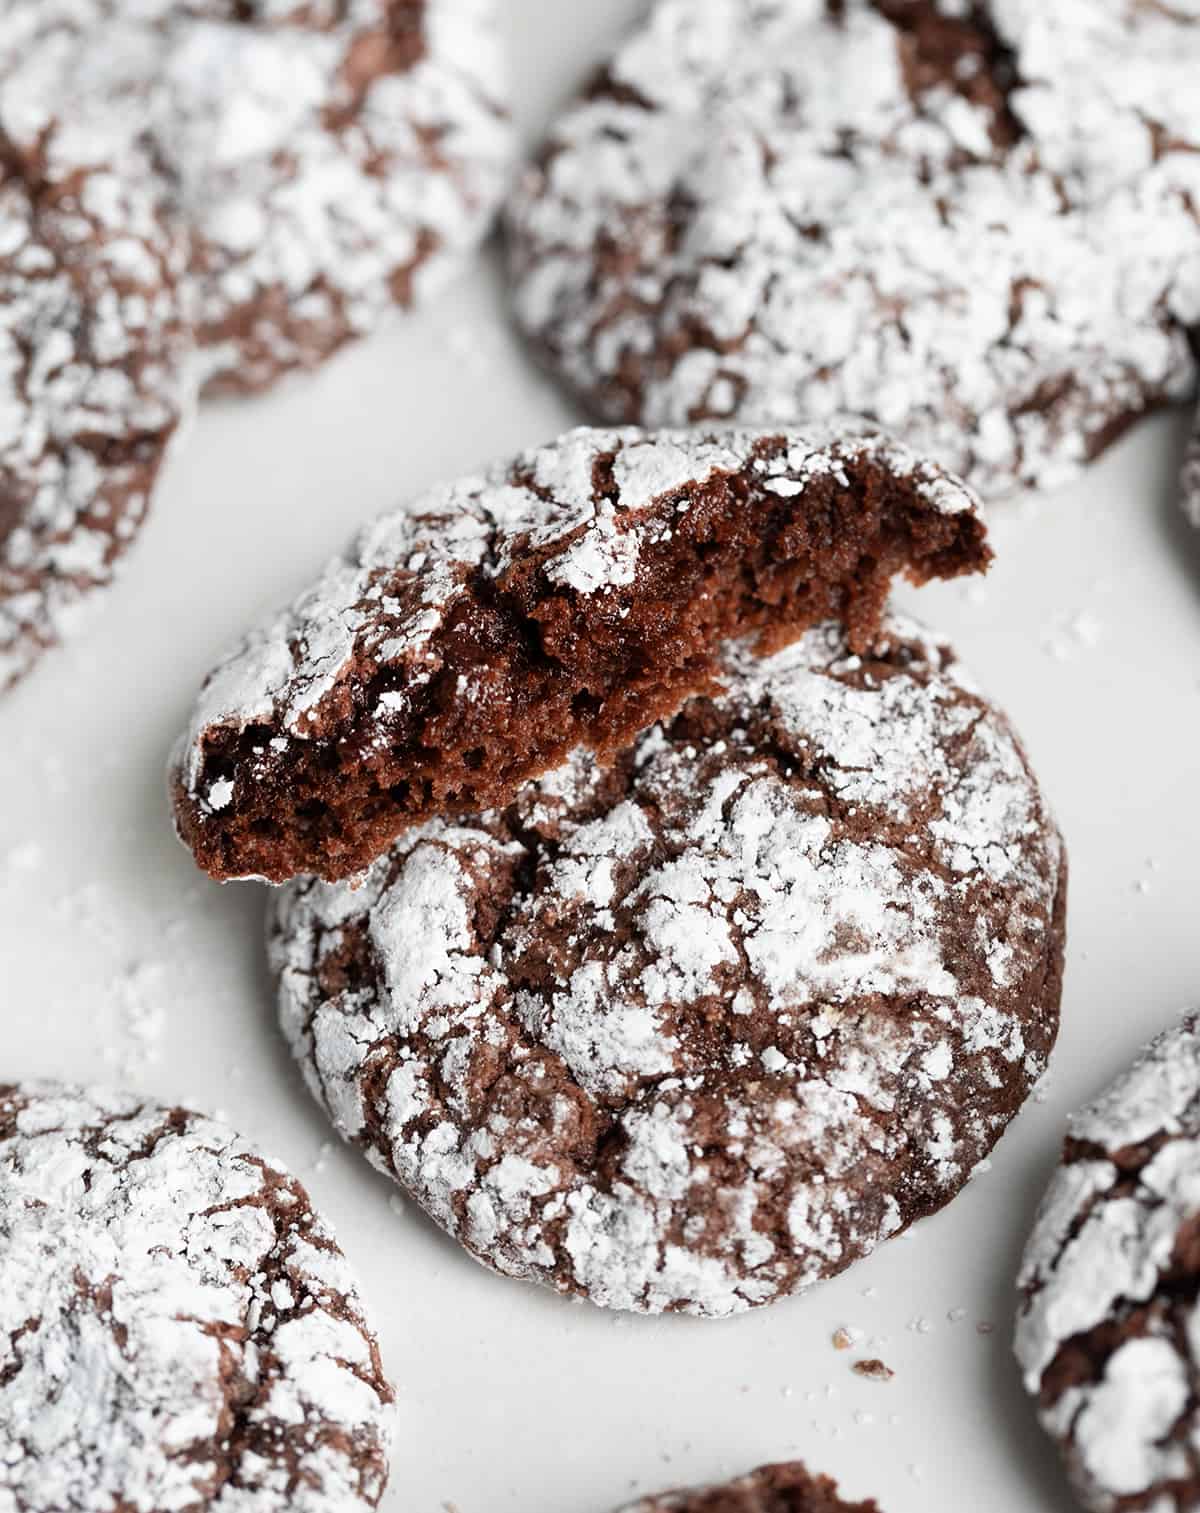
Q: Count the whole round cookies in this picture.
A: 1